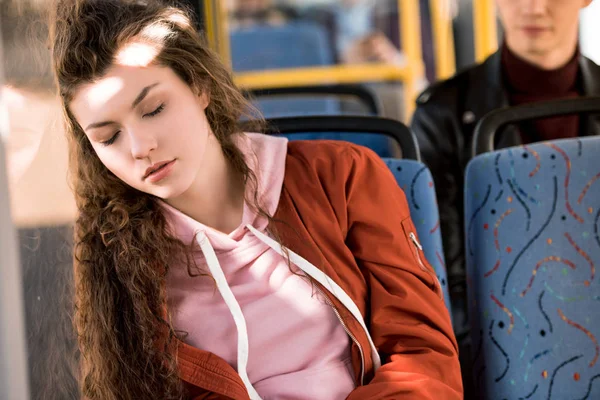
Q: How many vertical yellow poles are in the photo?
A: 4